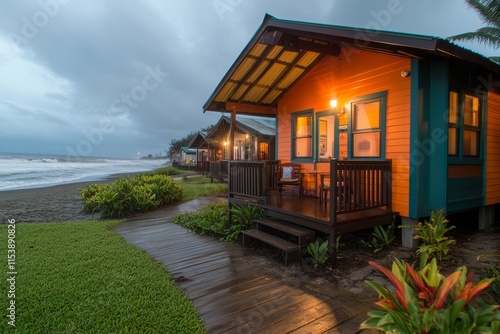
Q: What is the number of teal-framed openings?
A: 4